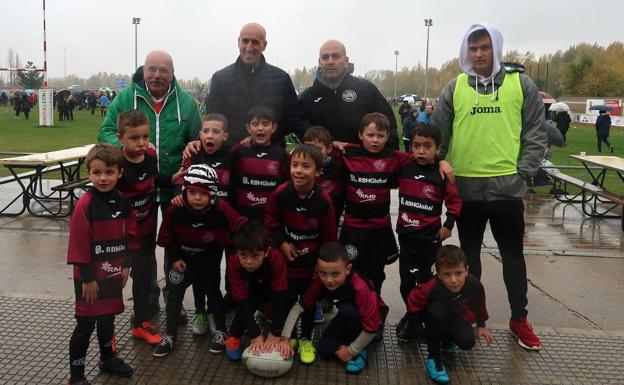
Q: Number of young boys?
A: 12